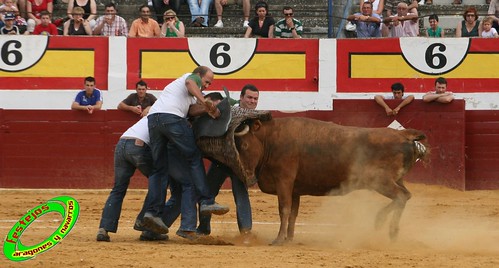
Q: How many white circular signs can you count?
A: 3